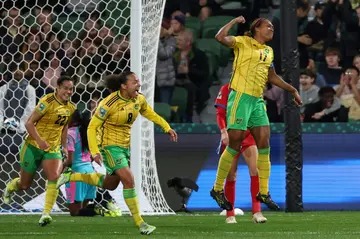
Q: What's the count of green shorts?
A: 3